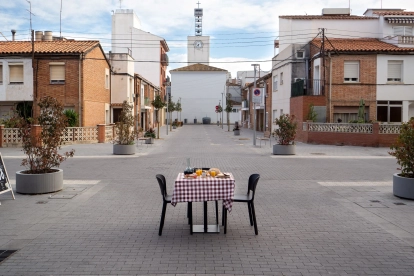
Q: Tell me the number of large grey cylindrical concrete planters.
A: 4